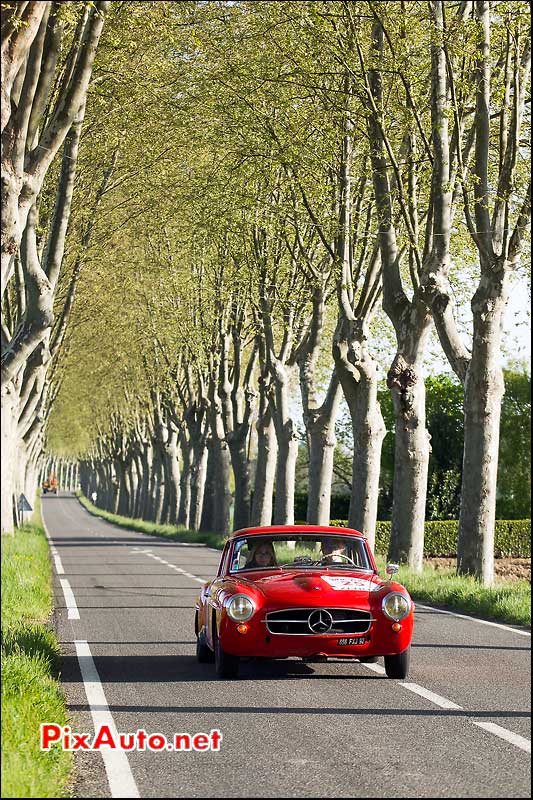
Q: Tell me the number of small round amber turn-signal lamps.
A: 2